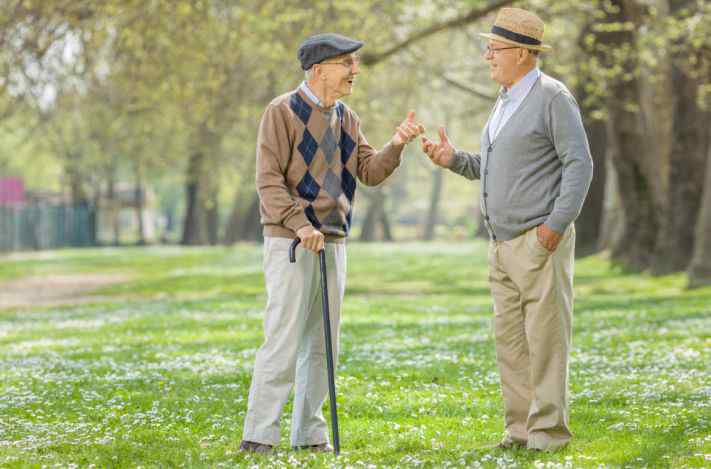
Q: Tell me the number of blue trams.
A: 0